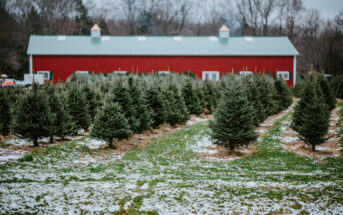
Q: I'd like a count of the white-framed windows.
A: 7